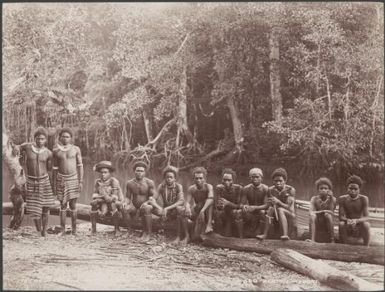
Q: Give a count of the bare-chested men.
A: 11